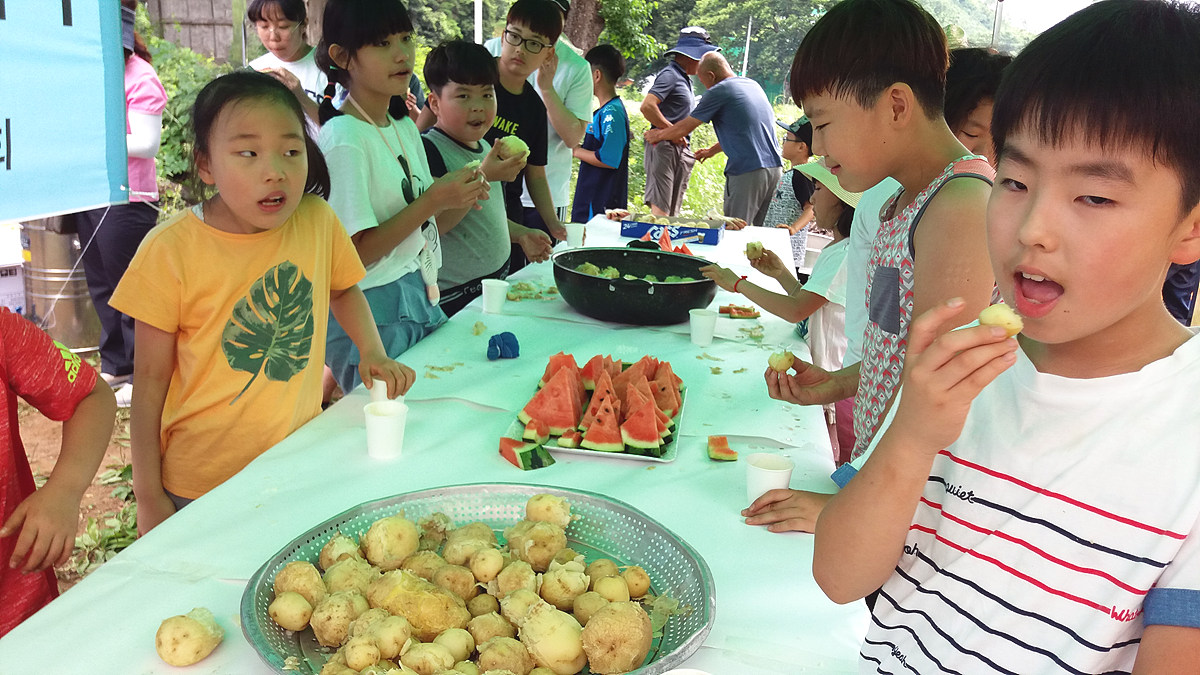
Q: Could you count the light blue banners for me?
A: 1